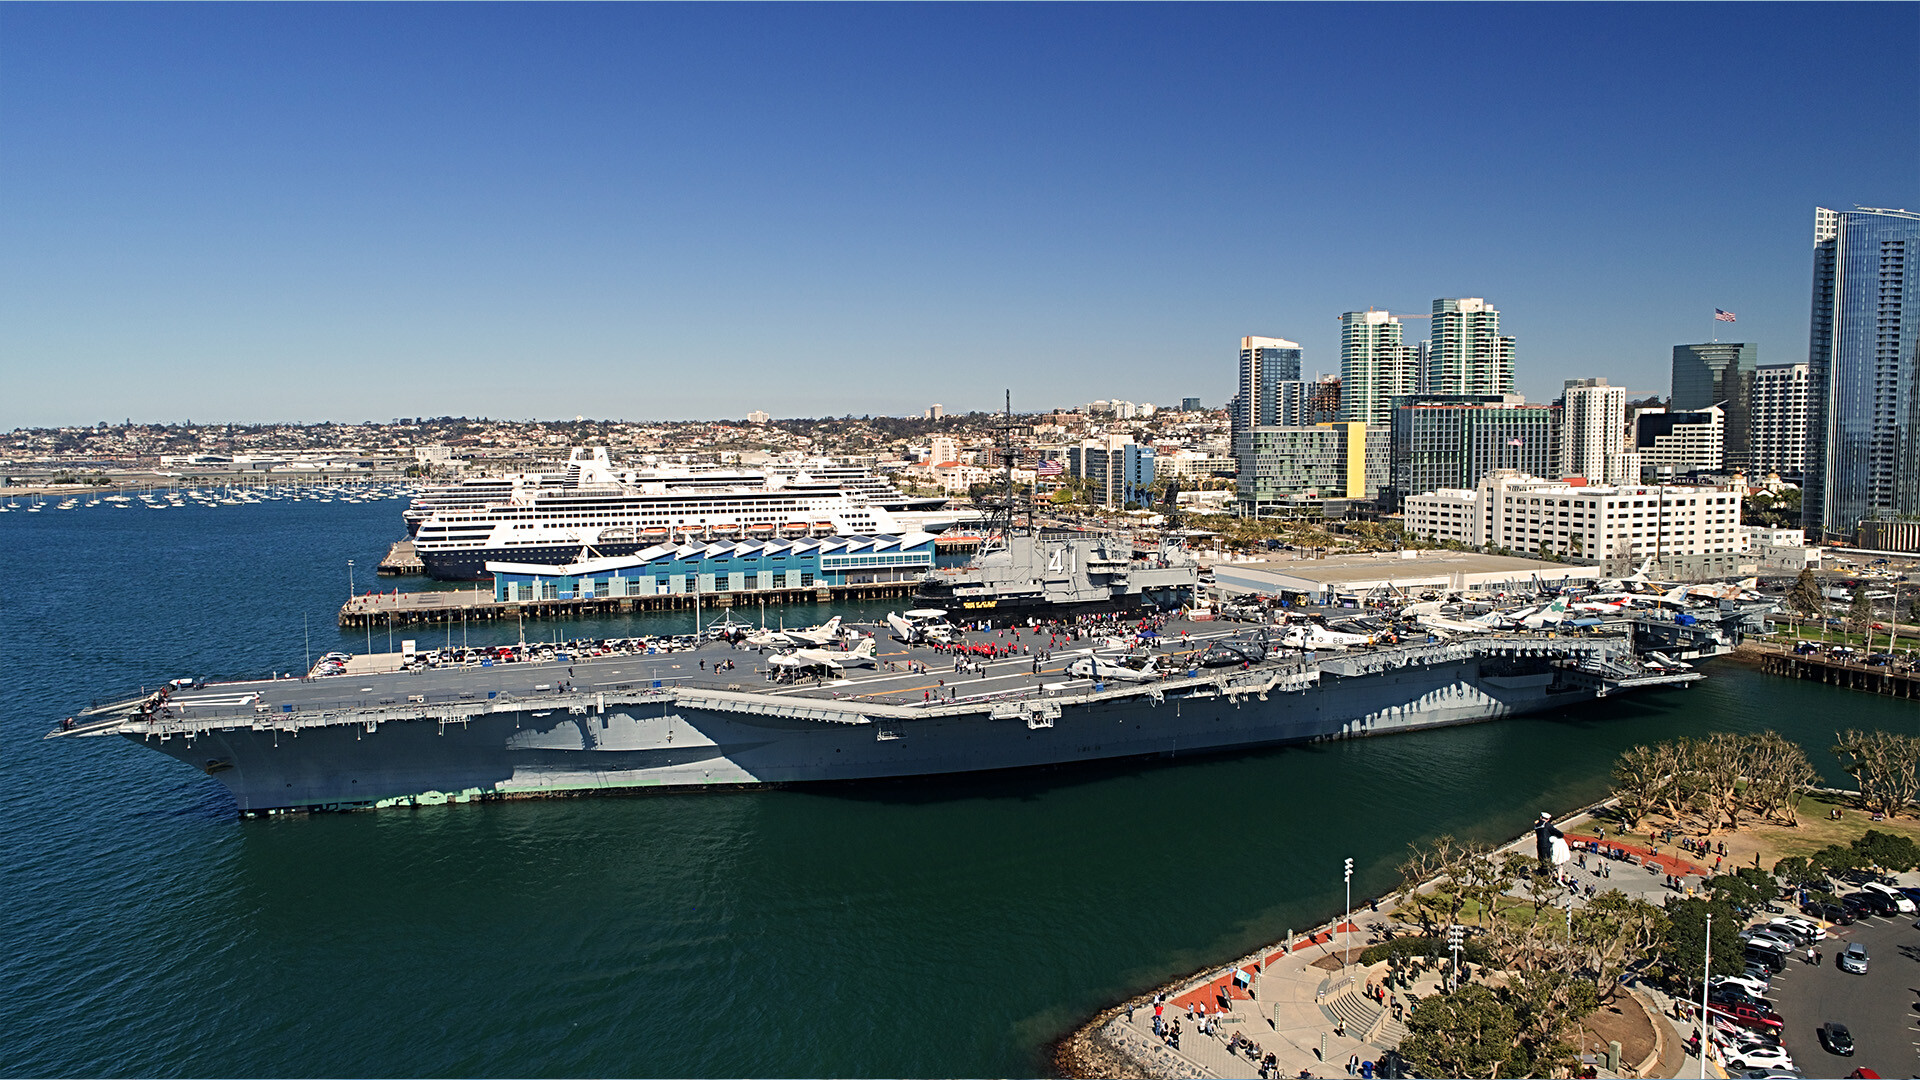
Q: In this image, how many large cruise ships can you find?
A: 2